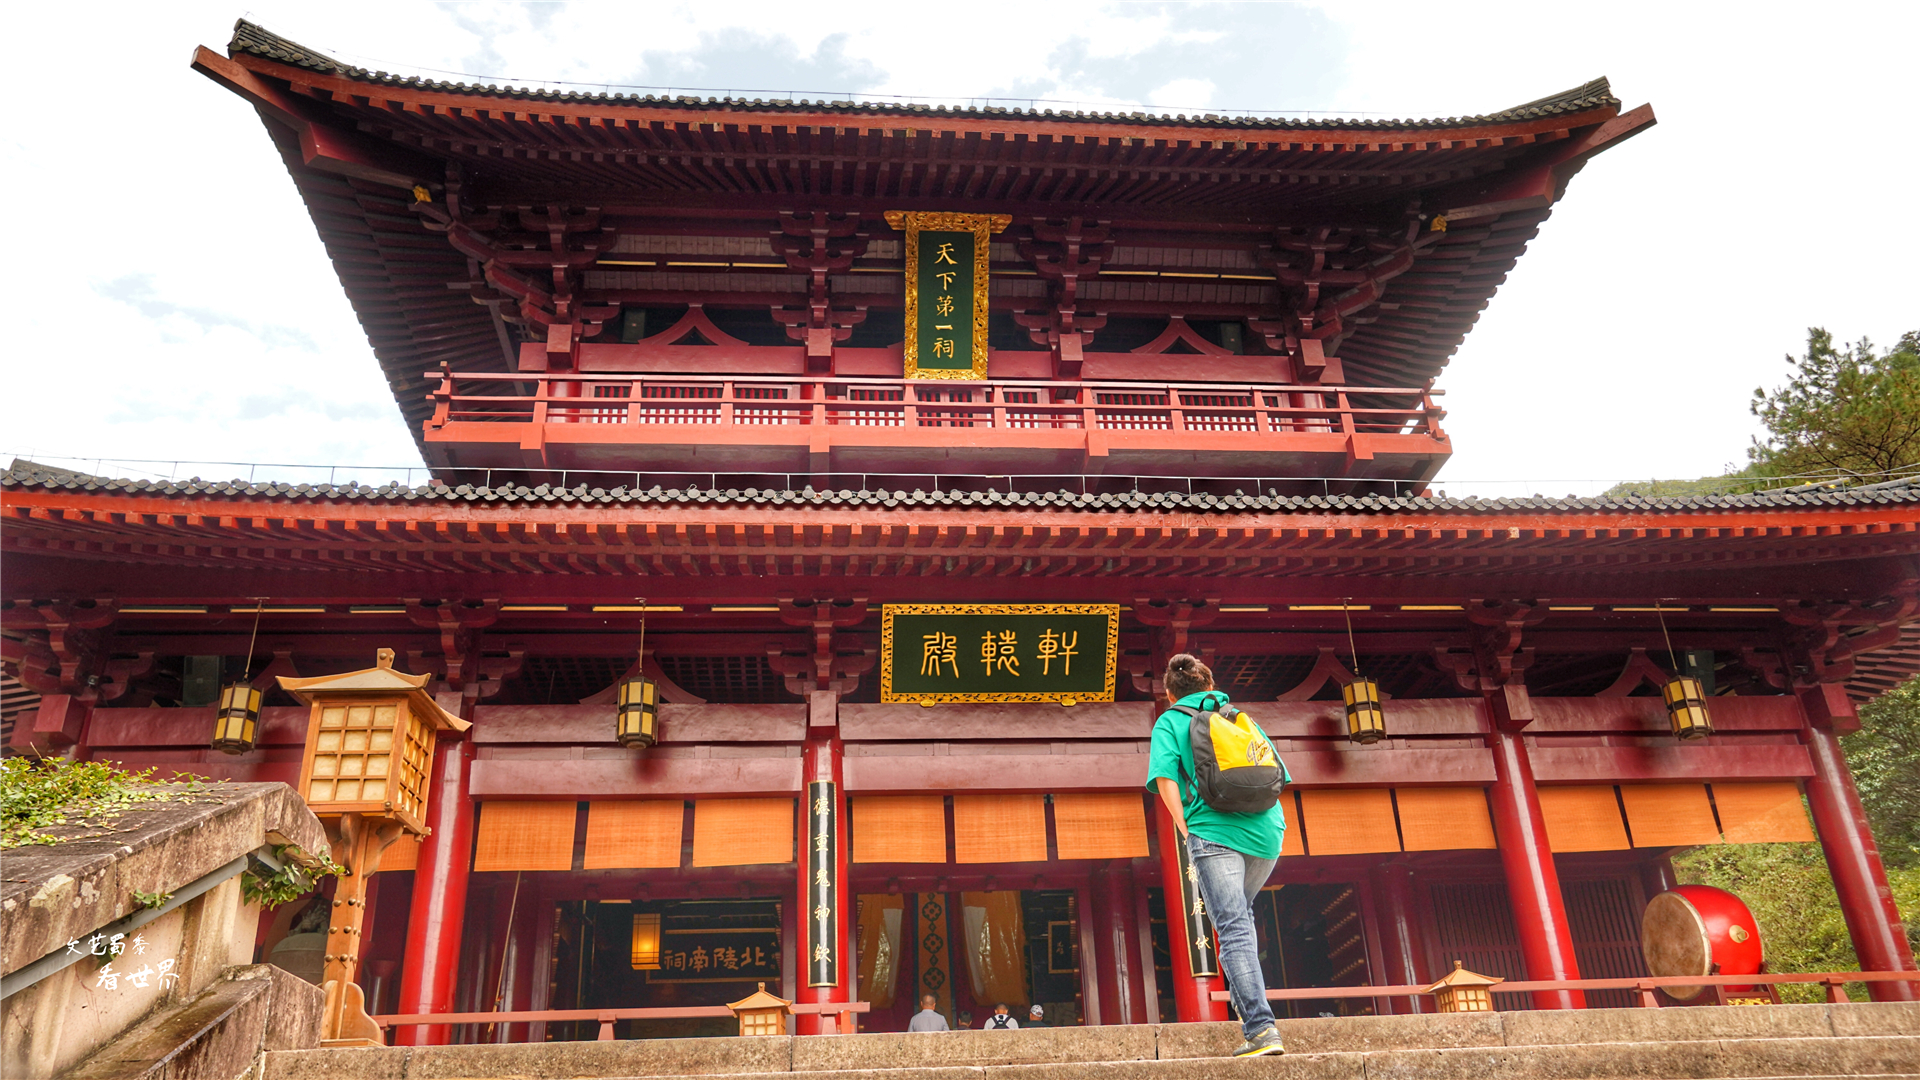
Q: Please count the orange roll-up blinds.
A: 13